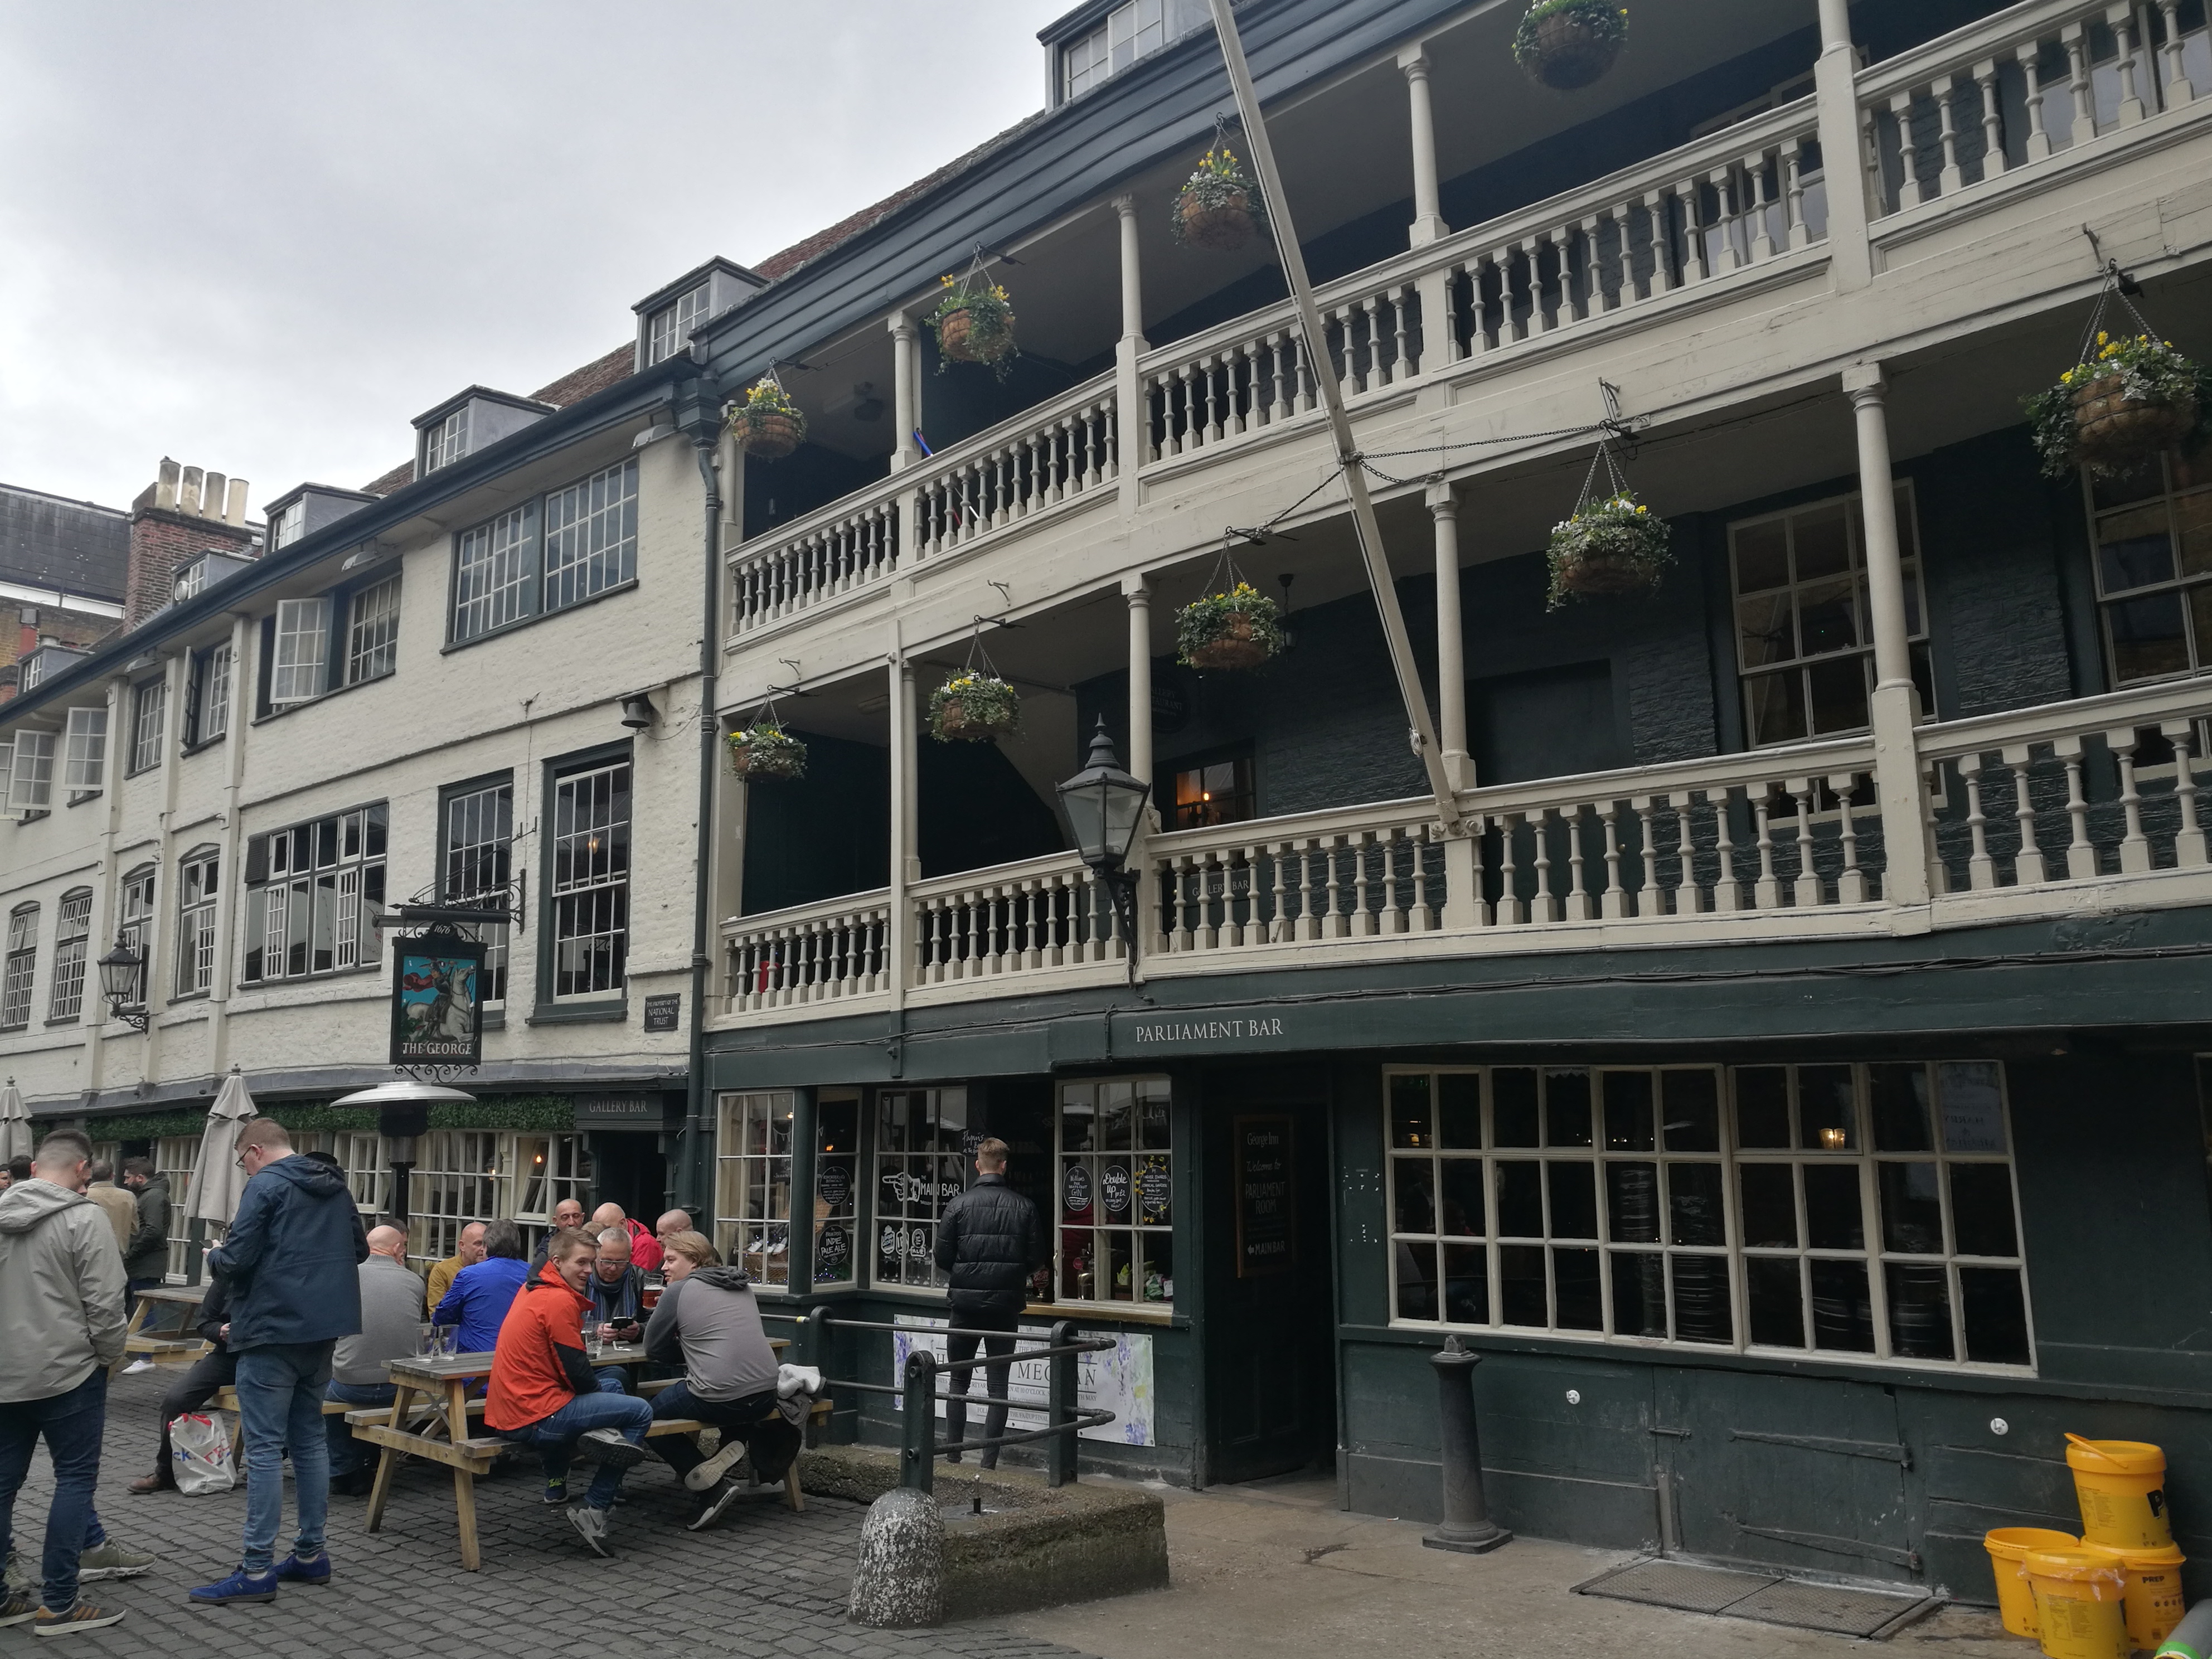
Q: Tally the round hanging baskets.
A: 9